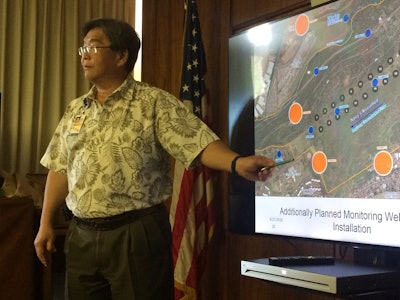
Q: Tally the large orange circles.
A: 4